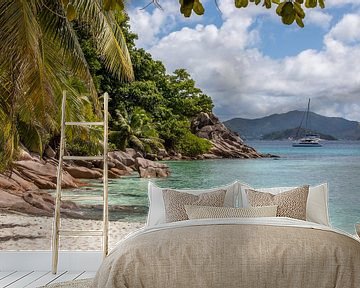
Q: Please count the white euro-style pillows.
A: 2